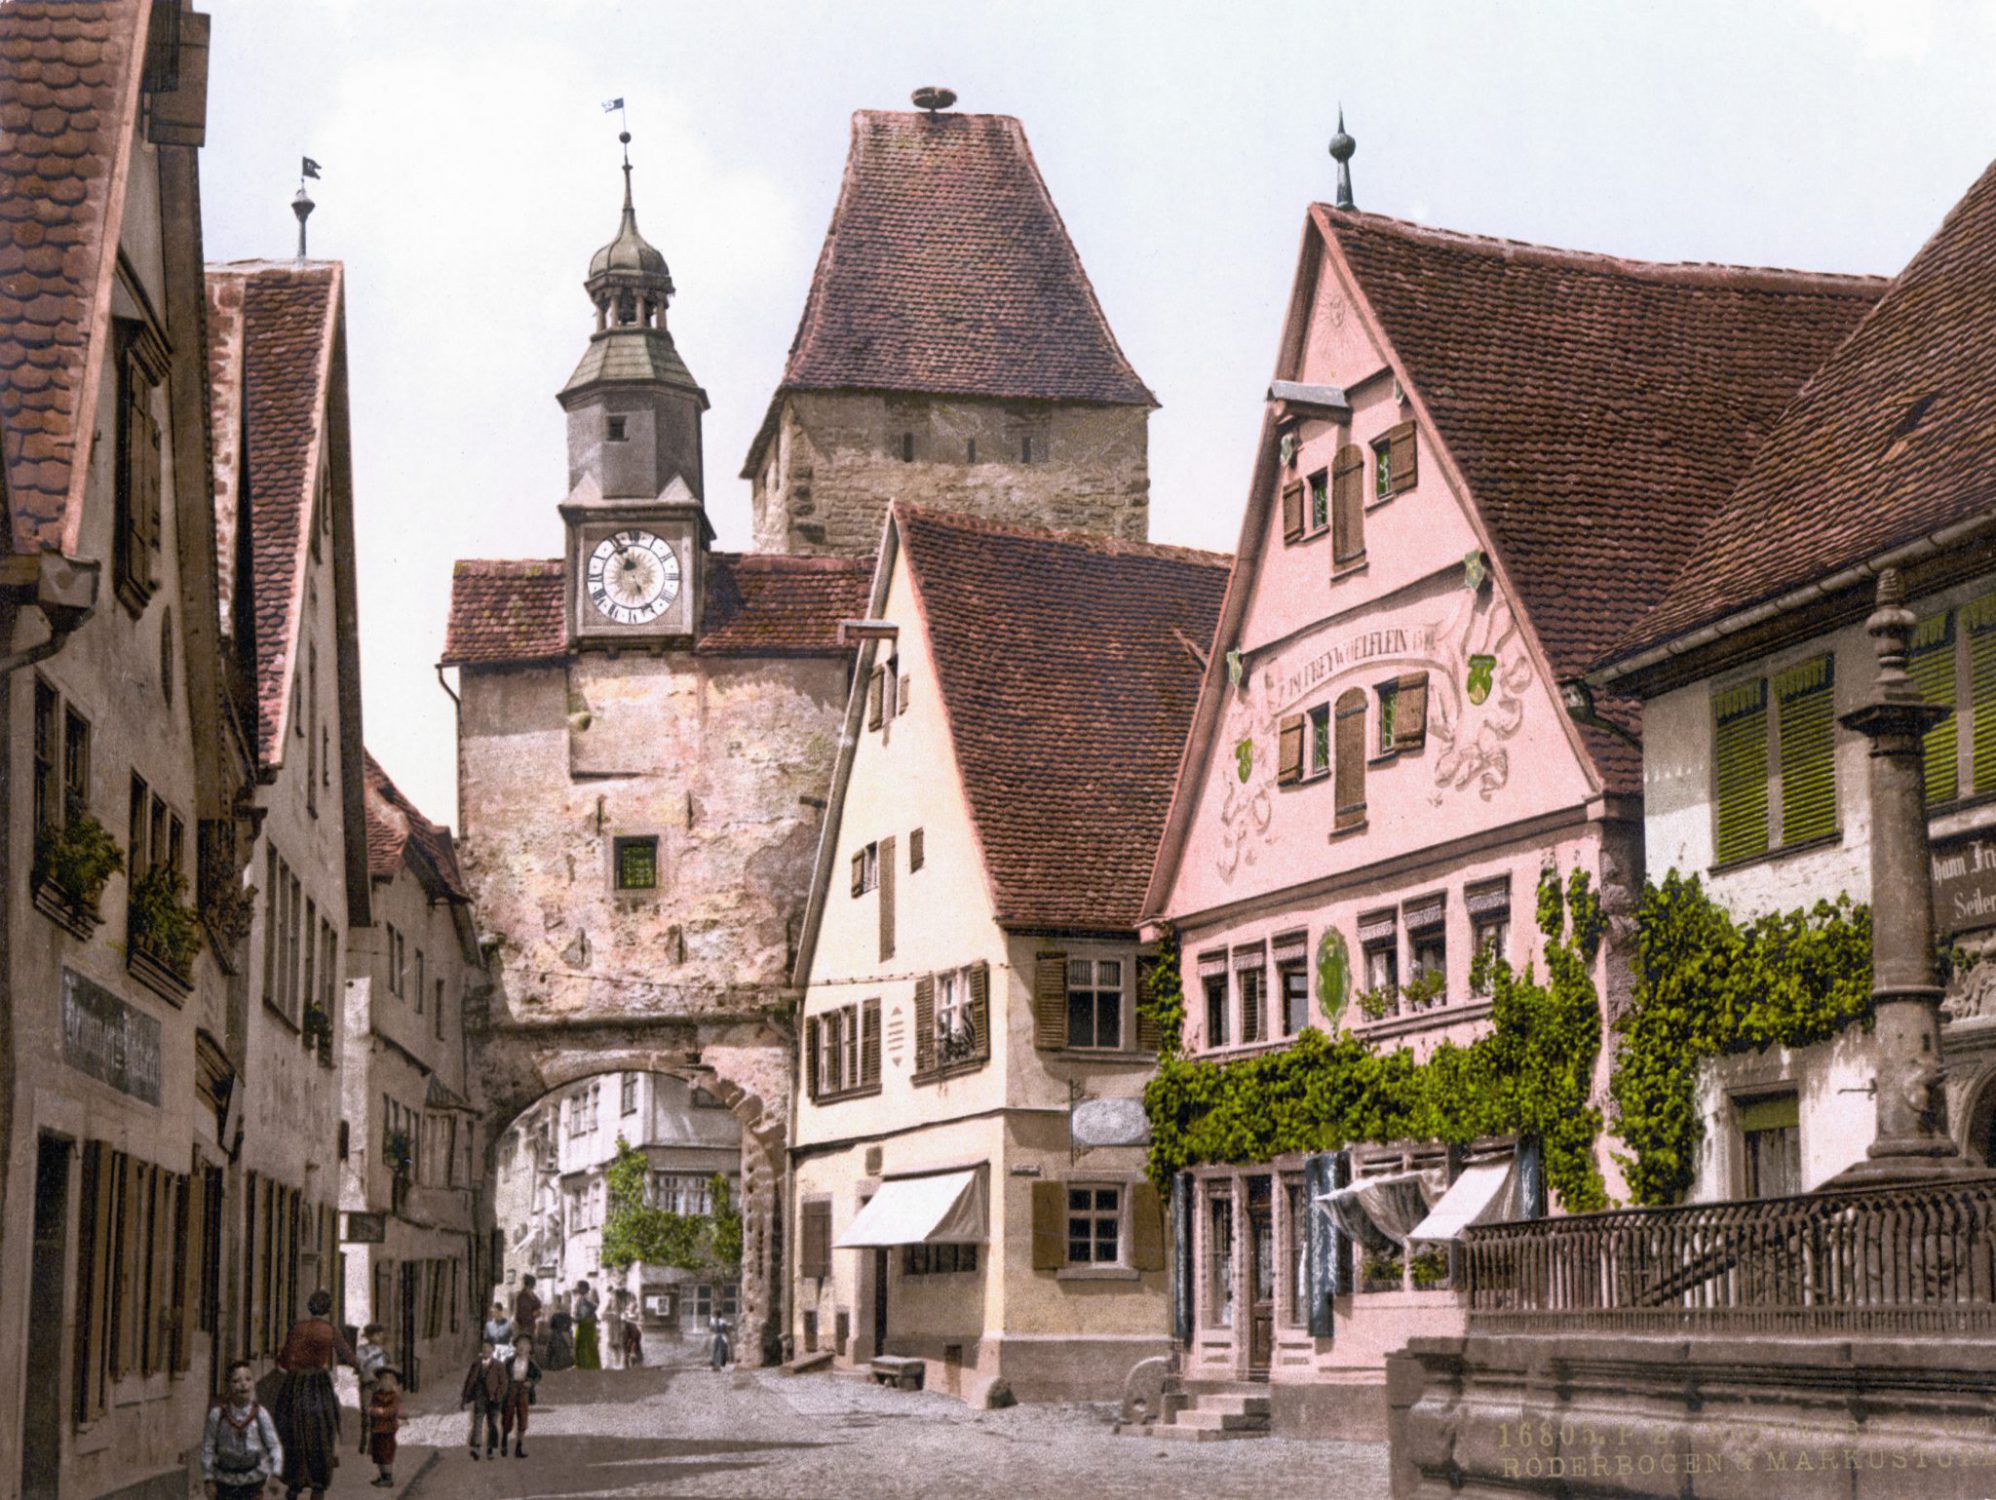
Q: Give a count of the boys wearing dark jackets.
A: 2